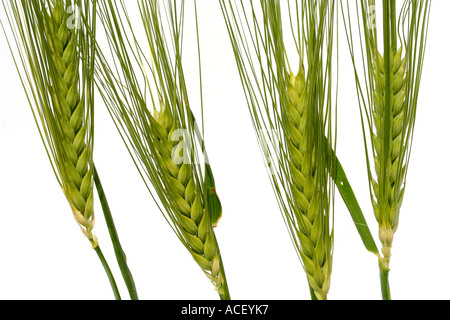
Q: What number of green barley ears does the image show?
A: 4